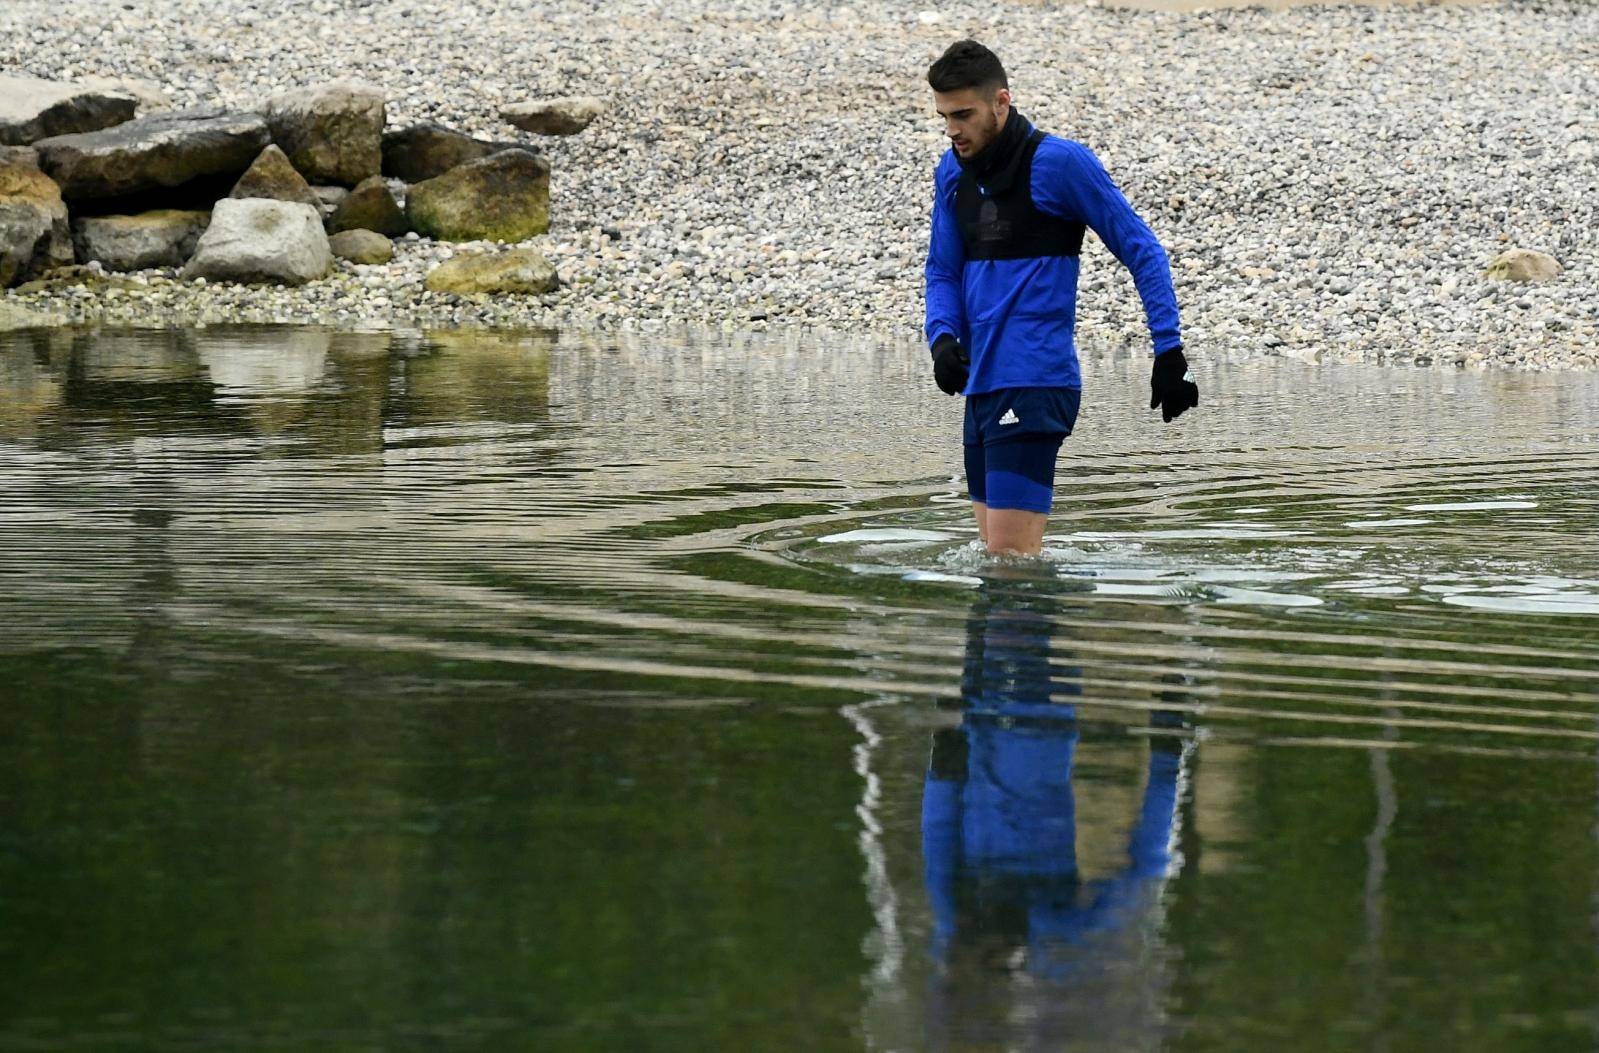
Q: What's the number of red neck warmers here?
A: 0